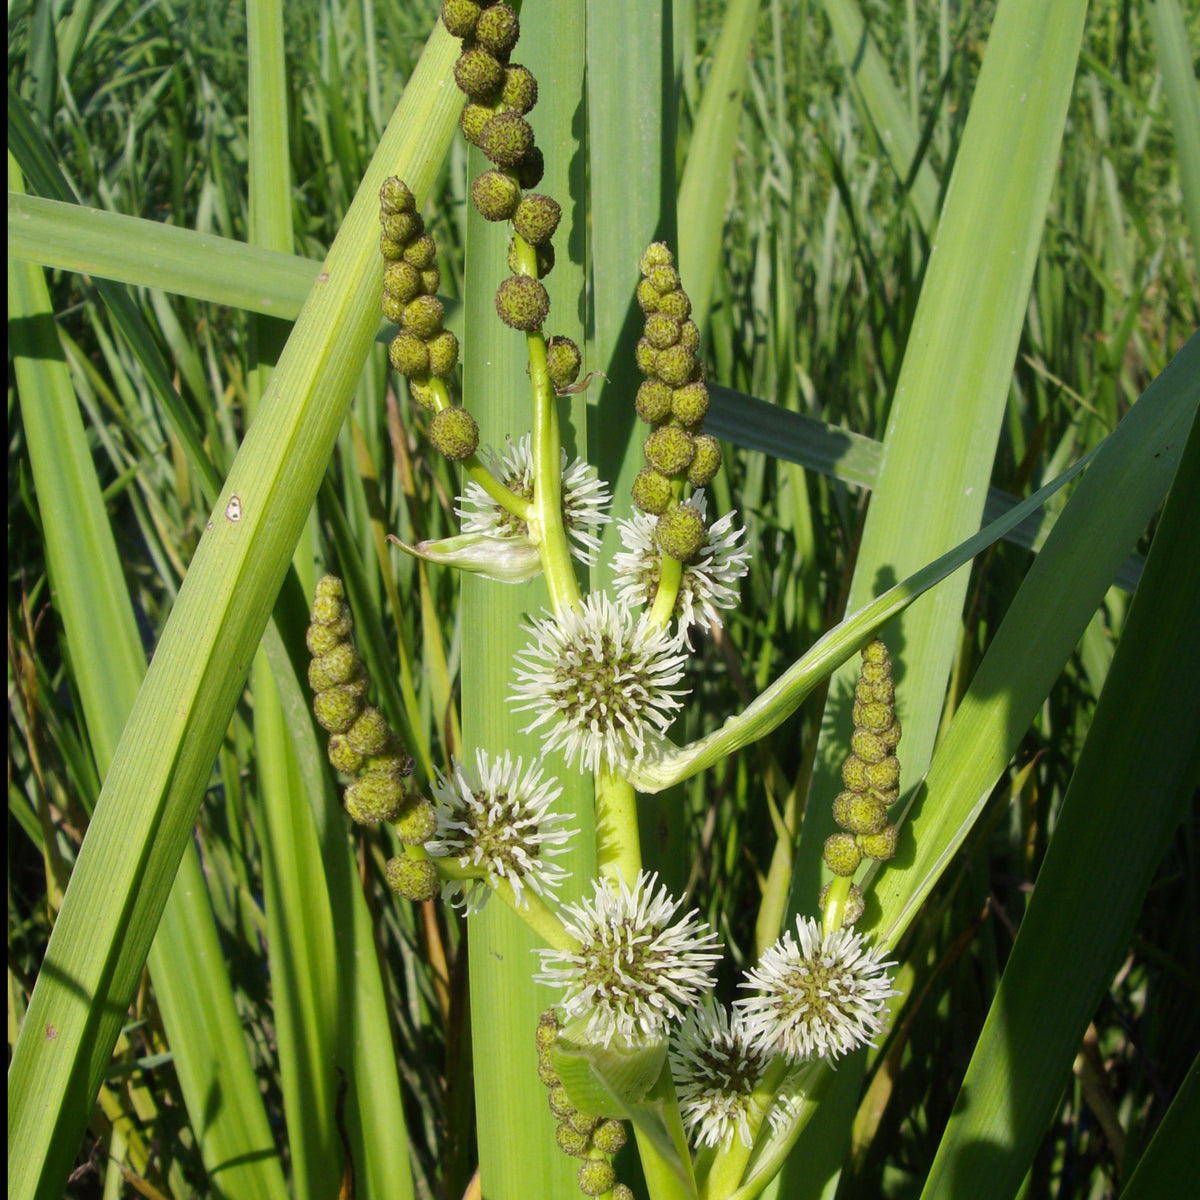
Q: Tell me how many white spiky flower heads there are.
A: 7